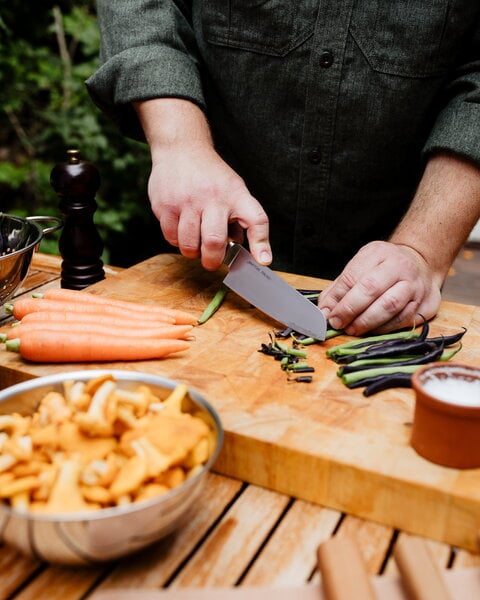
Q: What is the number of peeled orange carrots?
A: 5